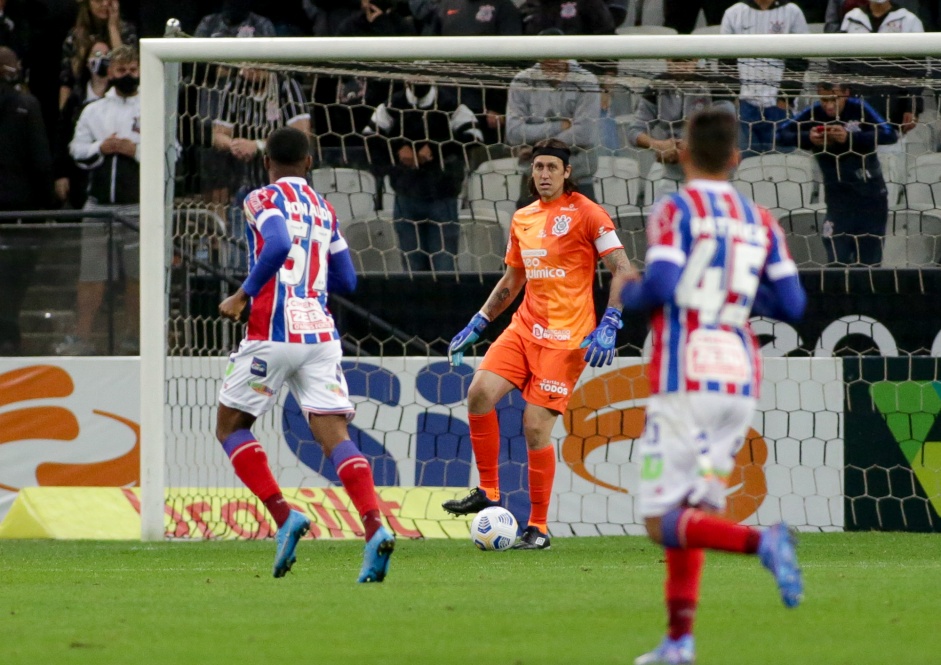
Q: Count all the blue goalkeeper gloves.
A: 2